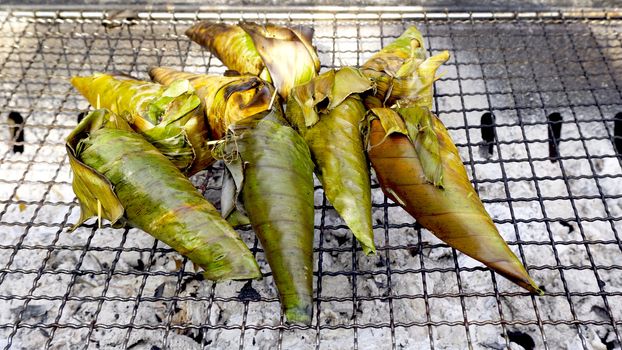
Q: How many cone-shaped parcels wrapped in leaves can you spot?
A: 8